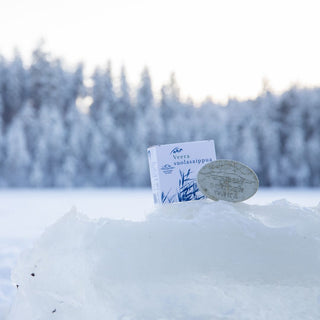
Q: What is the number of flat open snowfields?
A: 1